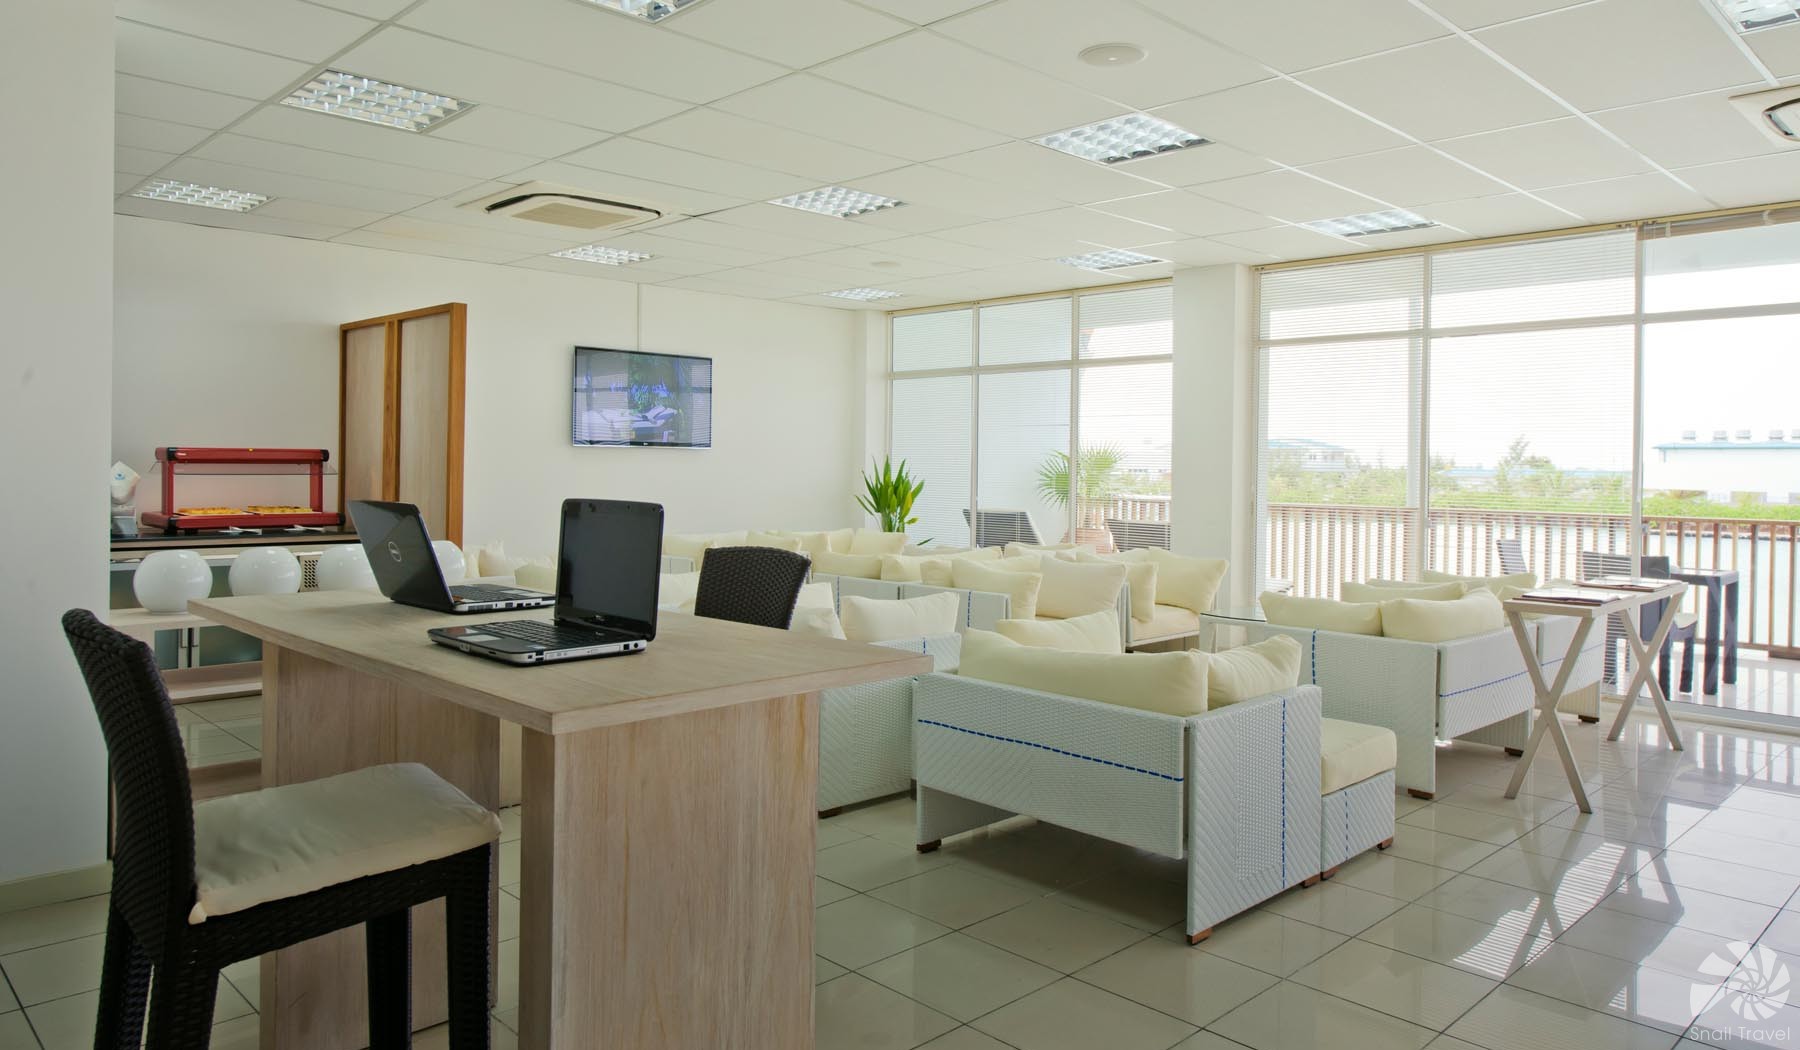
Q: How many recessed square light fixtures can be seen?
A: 10